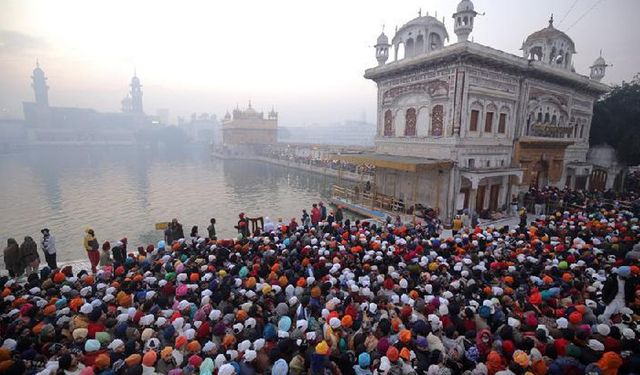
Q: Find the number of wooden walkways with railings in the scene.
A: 1